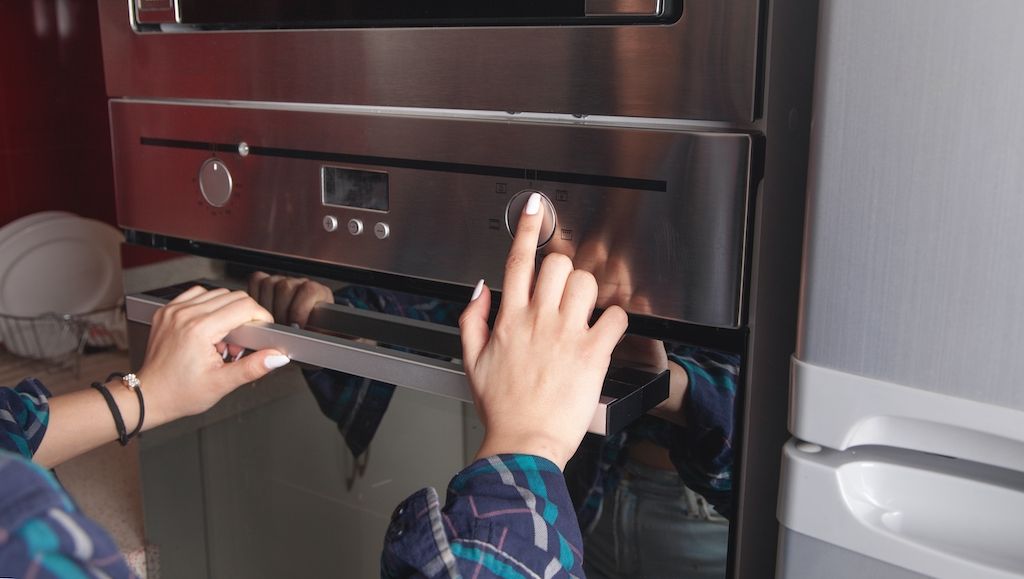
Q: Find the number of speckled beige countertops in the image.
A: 1